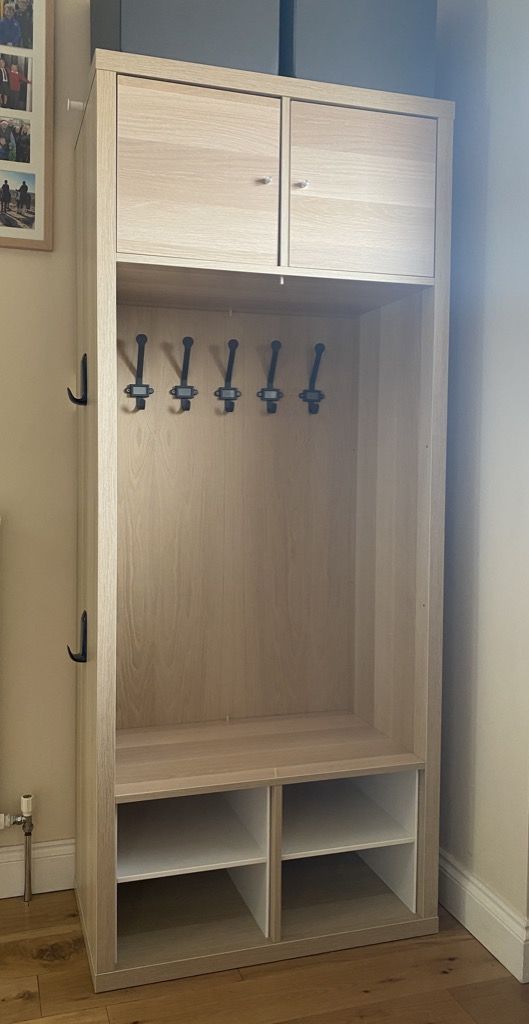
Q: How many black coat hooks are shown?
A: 7